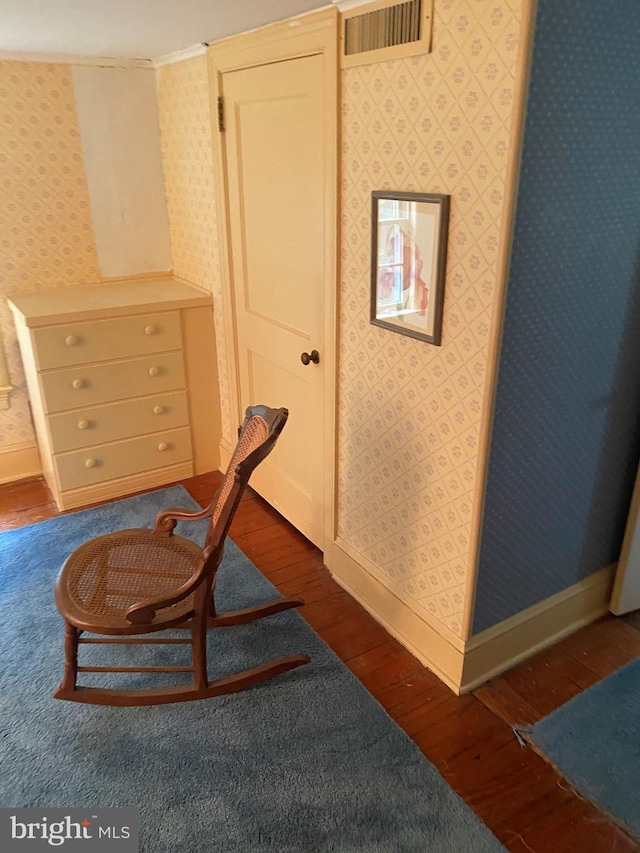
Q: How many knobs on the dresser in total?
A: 8